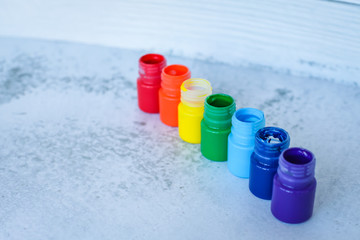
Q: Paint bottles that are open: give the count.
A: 7